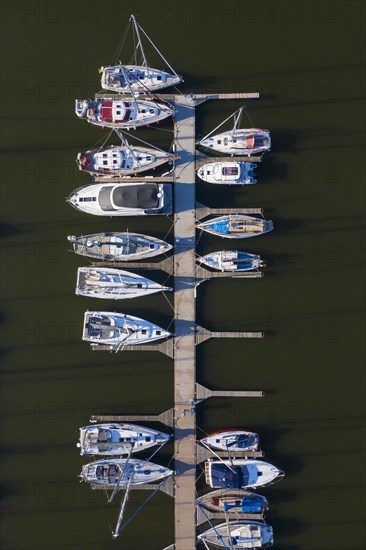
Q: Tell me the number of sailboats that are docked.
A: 14